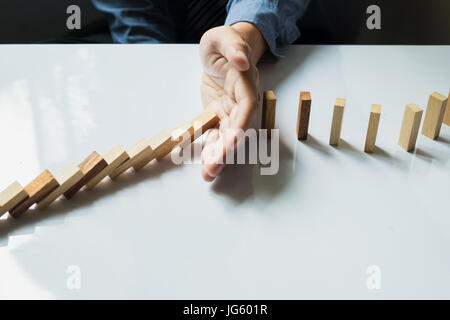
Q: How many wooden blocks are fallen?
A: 9